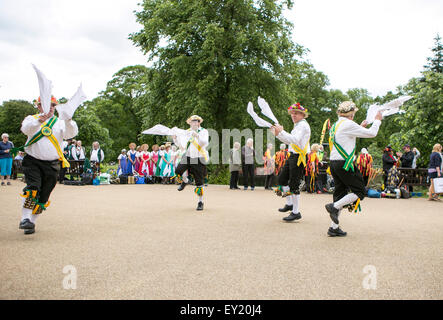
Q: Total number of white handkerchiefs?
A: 8